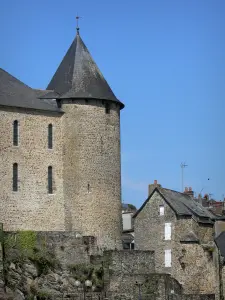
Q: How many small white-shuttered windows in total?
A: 3